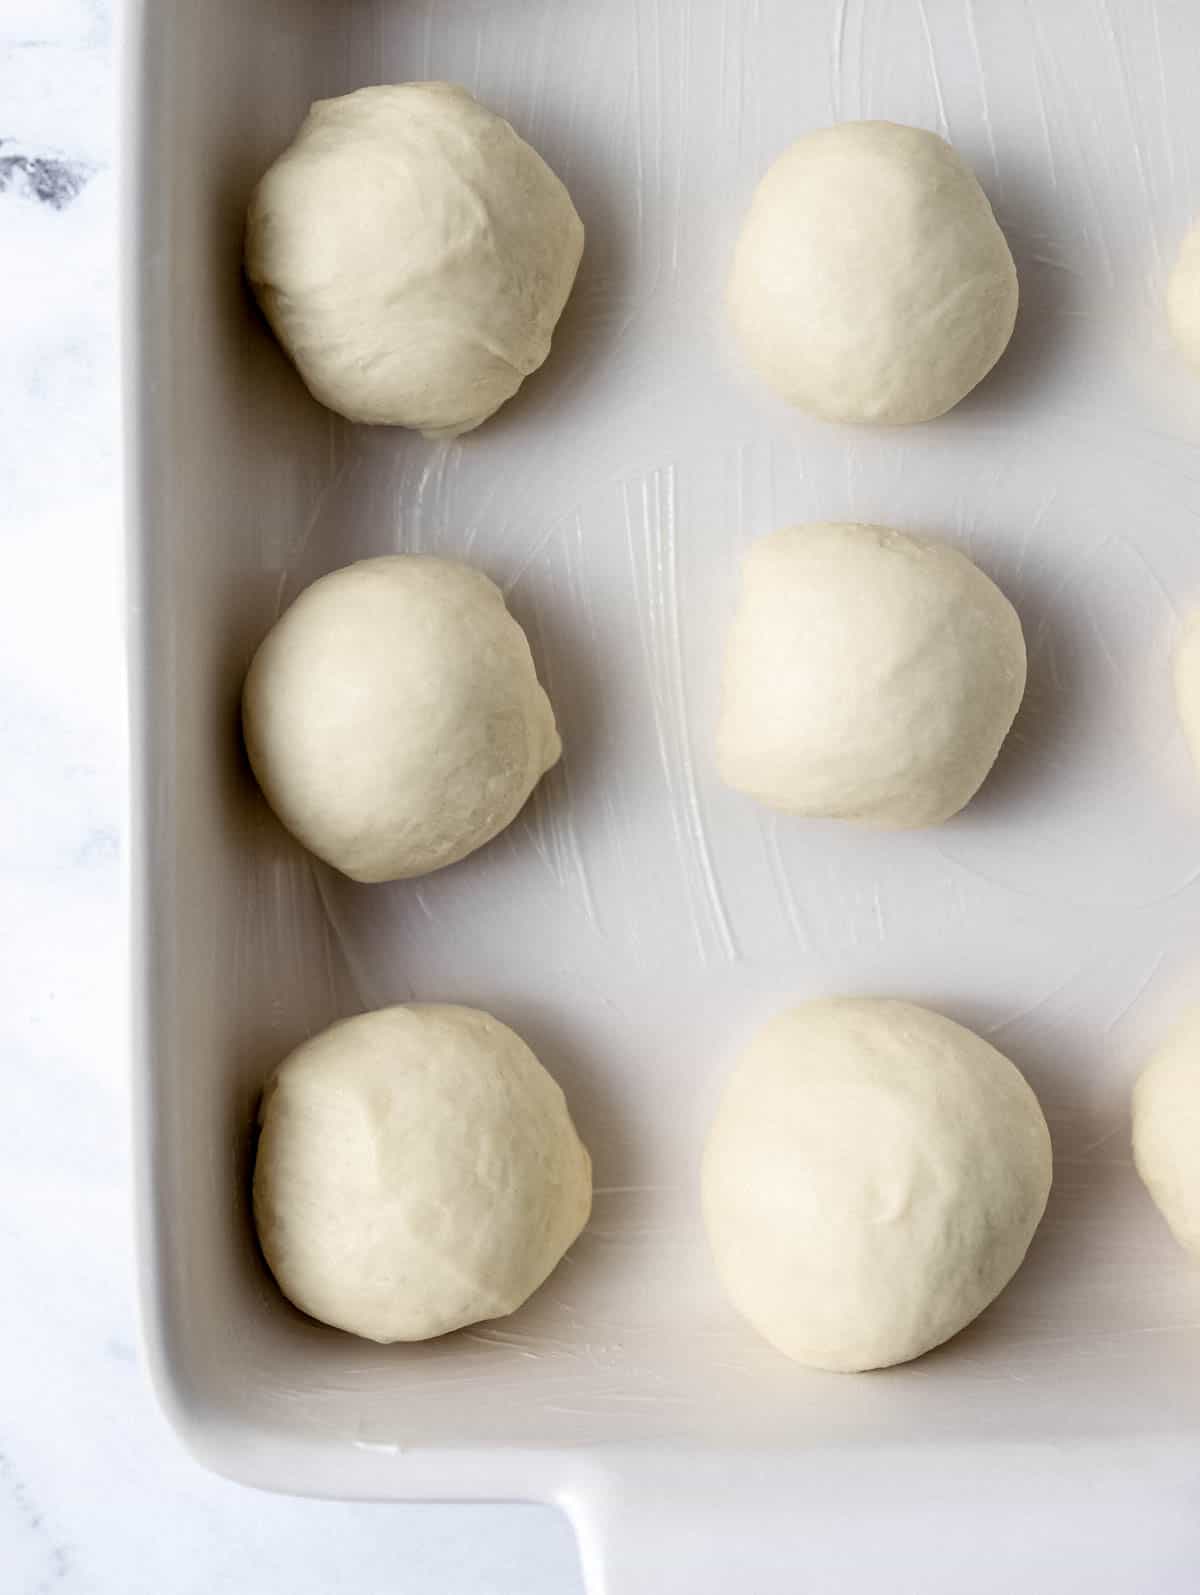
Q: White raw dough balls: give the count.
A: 9